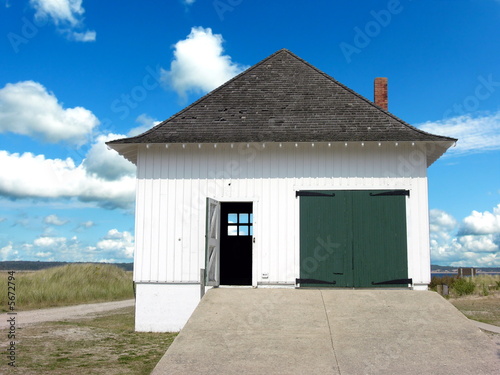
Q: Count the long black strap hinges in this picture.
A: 4